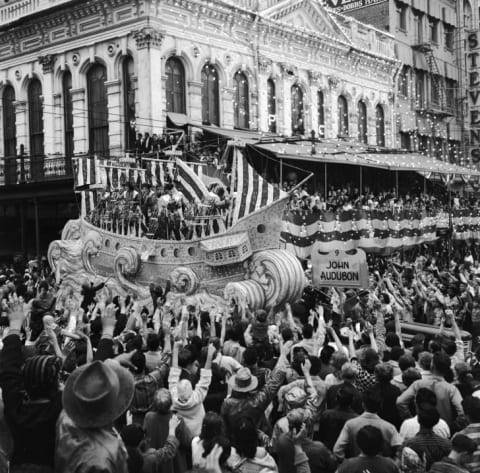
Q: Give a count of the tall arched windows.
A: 14